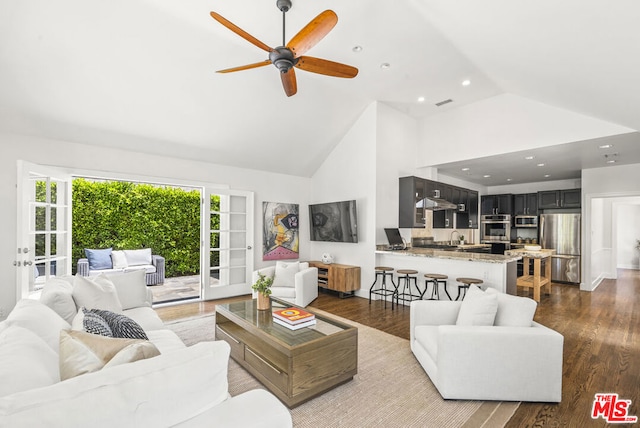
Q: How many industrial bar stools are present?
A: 4